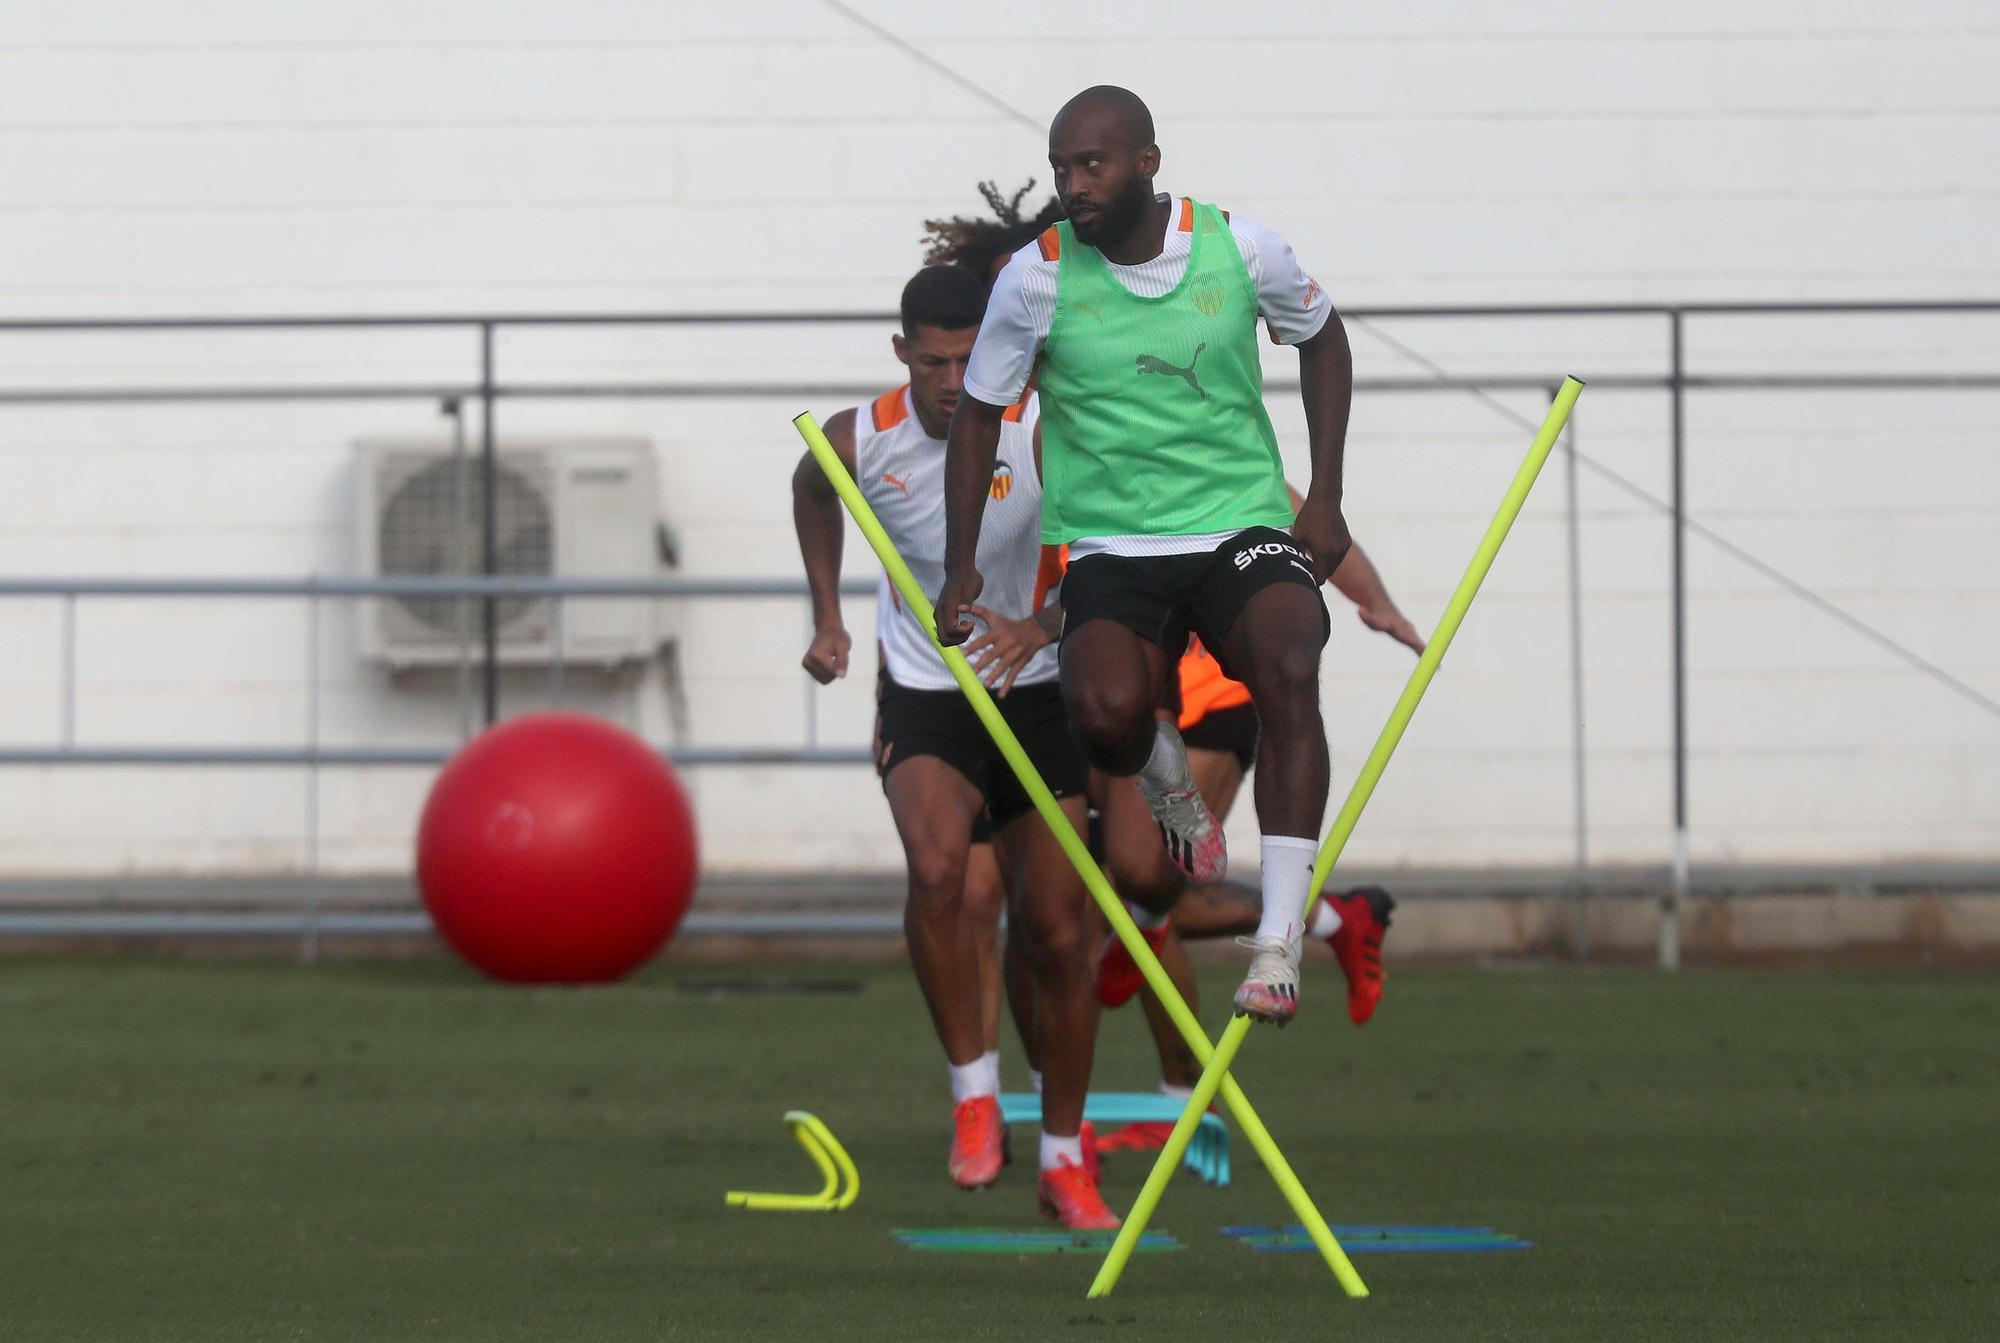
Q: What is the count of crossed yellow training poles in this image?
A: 2